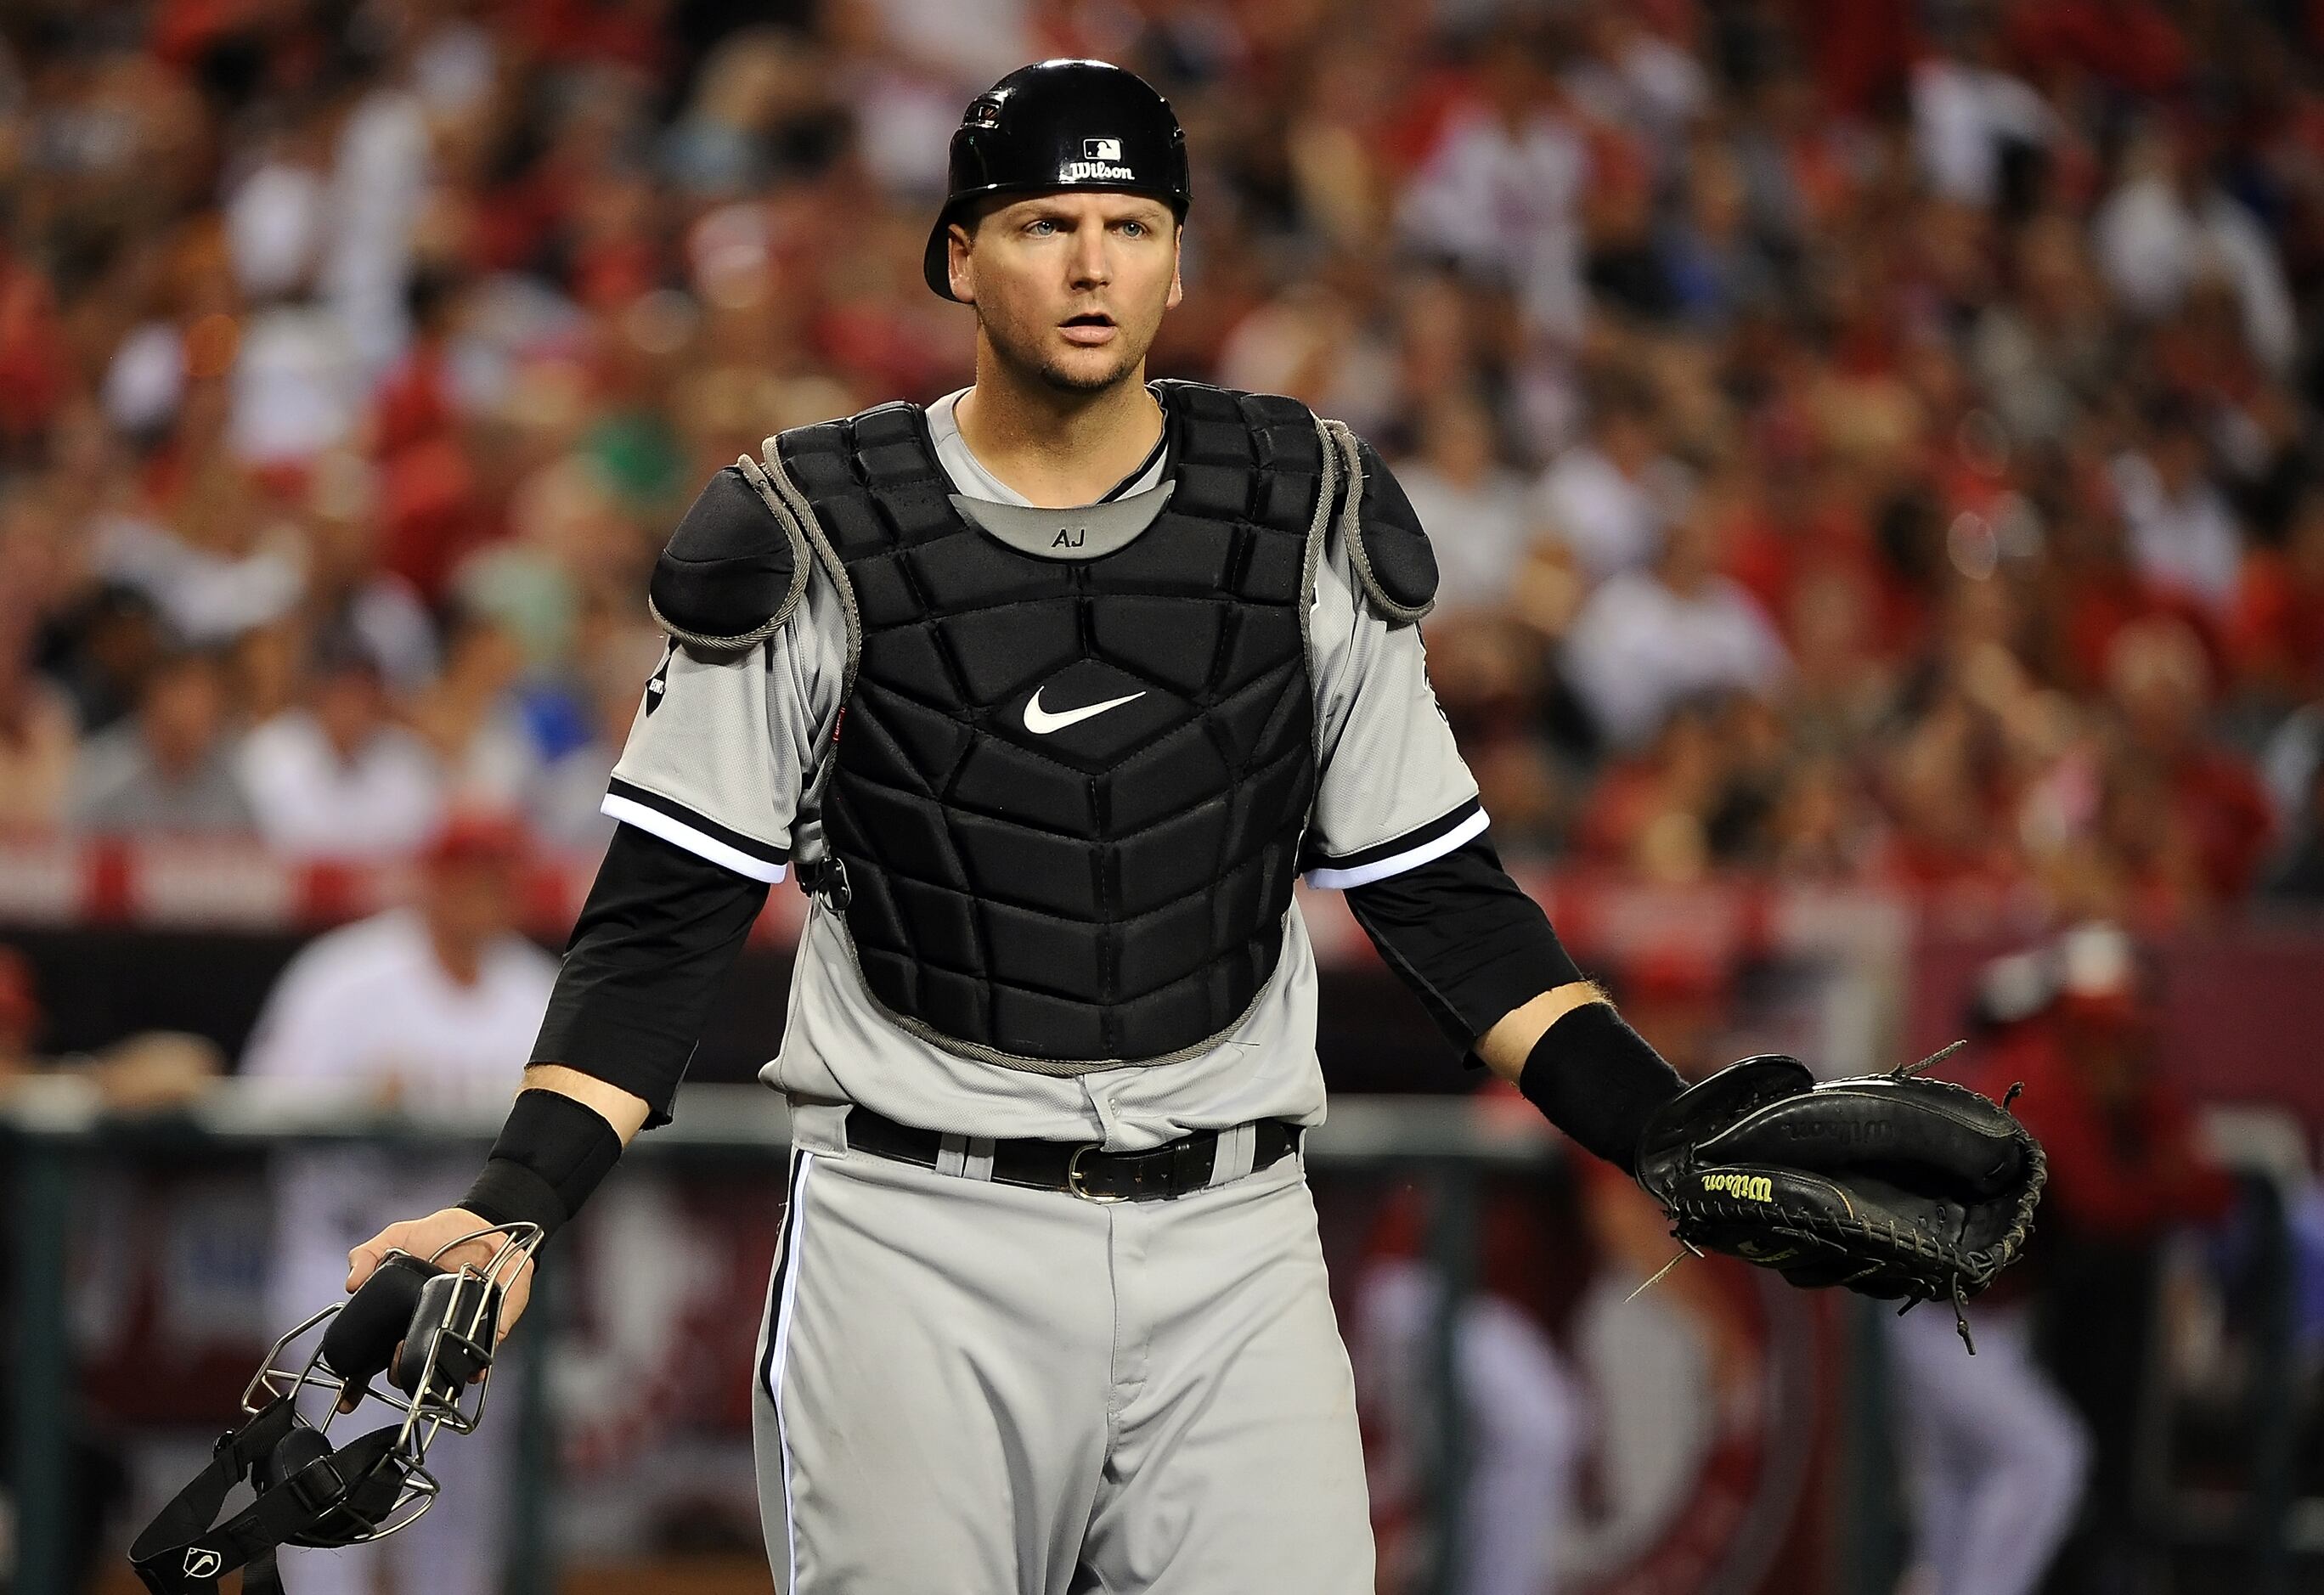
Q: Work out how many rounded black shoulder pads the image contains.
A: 2